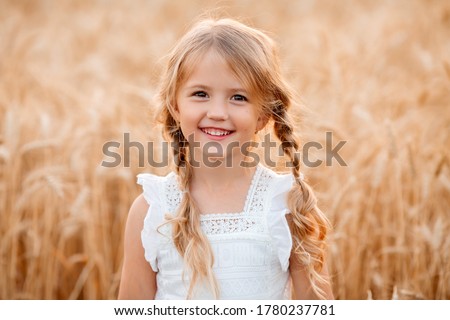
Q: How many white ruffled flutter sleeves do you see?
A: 2